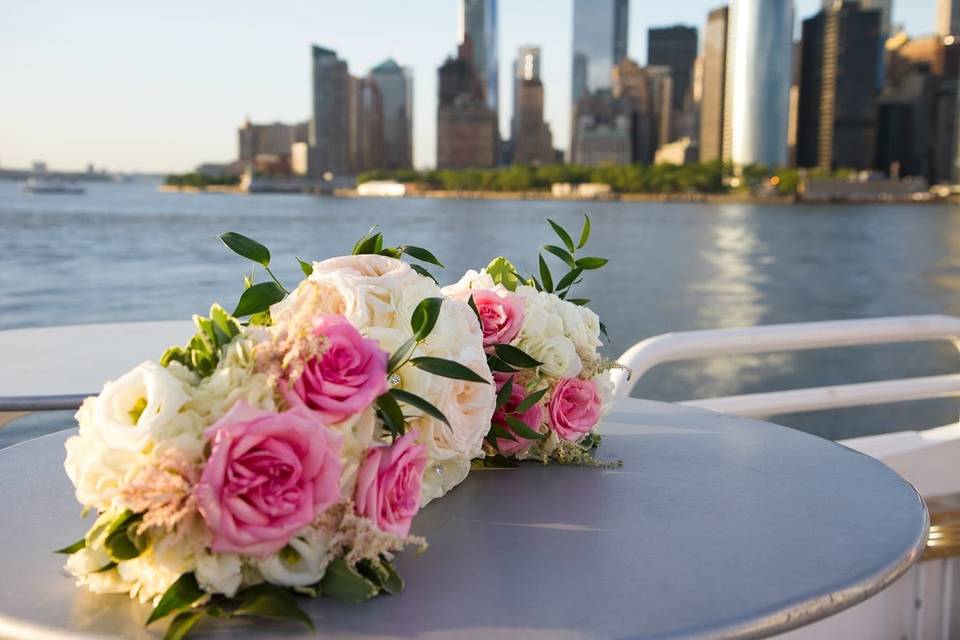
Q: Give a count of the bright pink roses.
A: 6